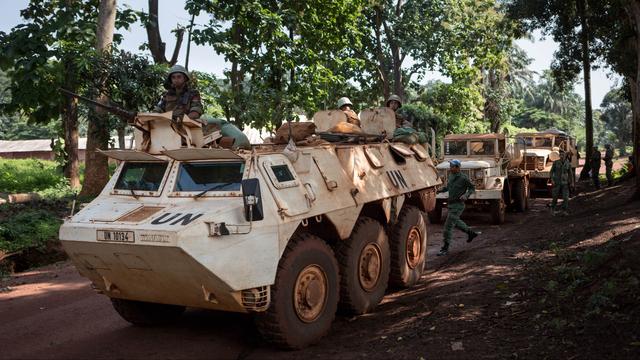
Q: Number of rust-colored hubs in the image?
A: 3